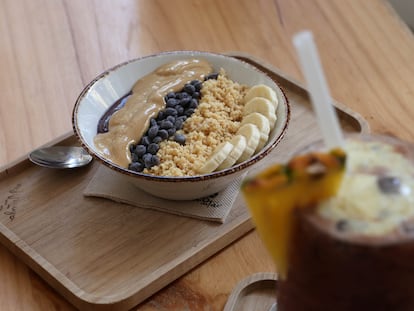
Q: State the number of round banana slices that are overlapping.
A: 6